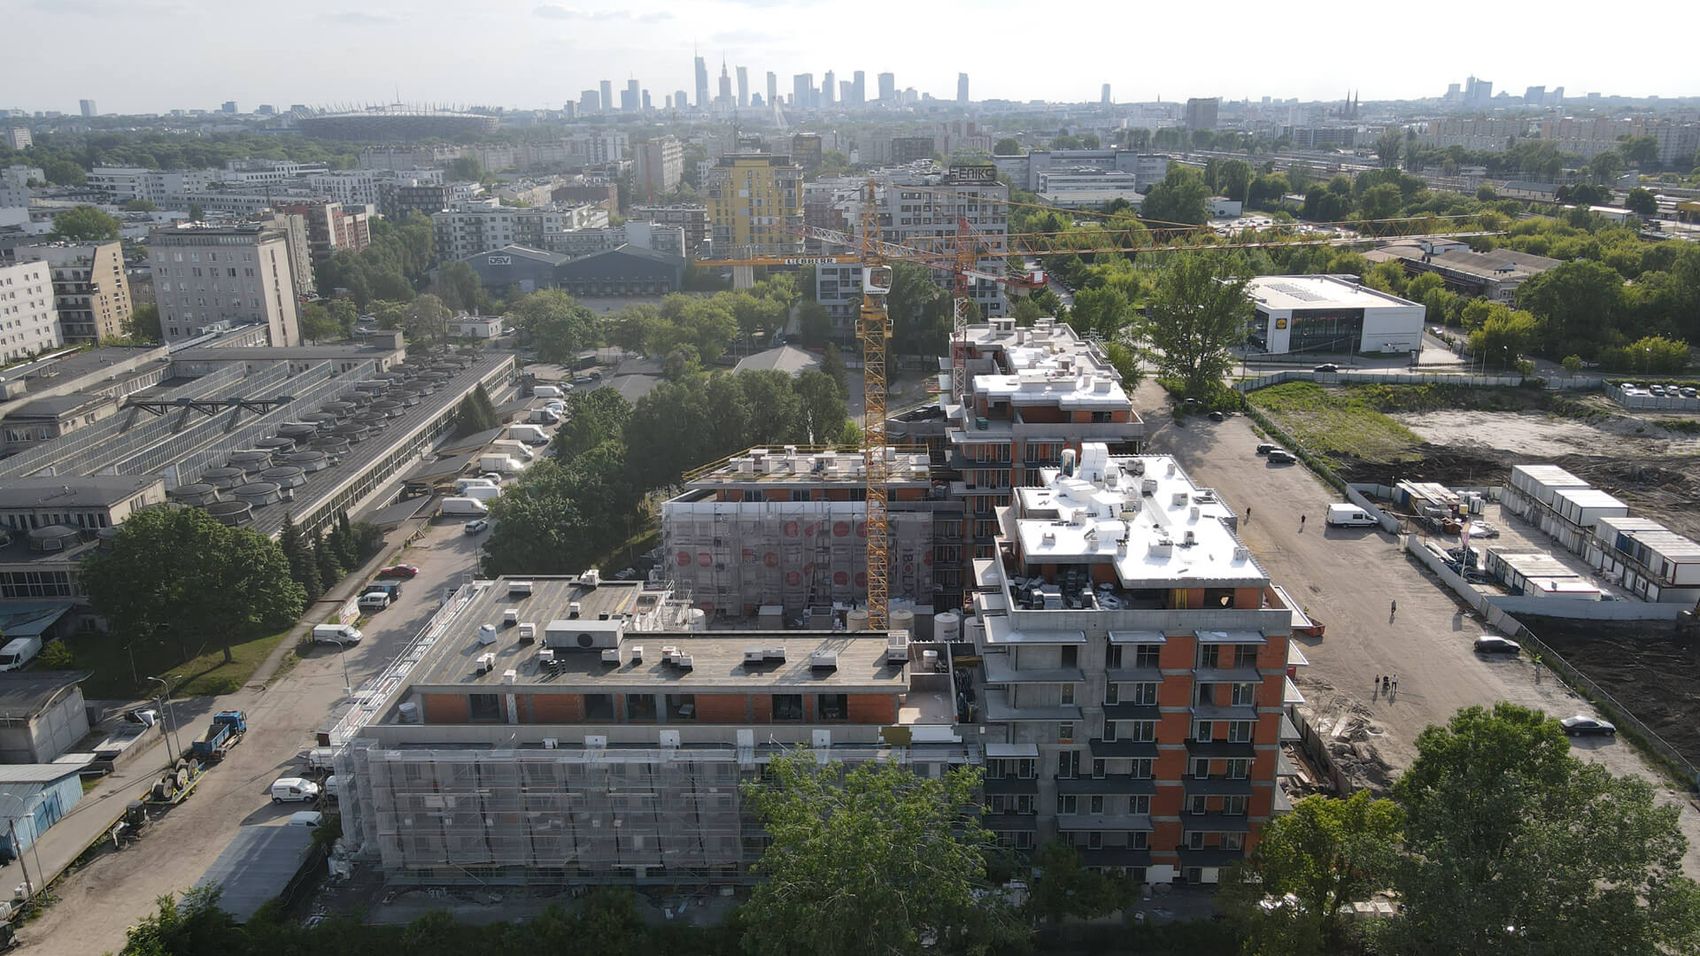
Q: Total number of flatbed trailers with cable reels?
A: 1